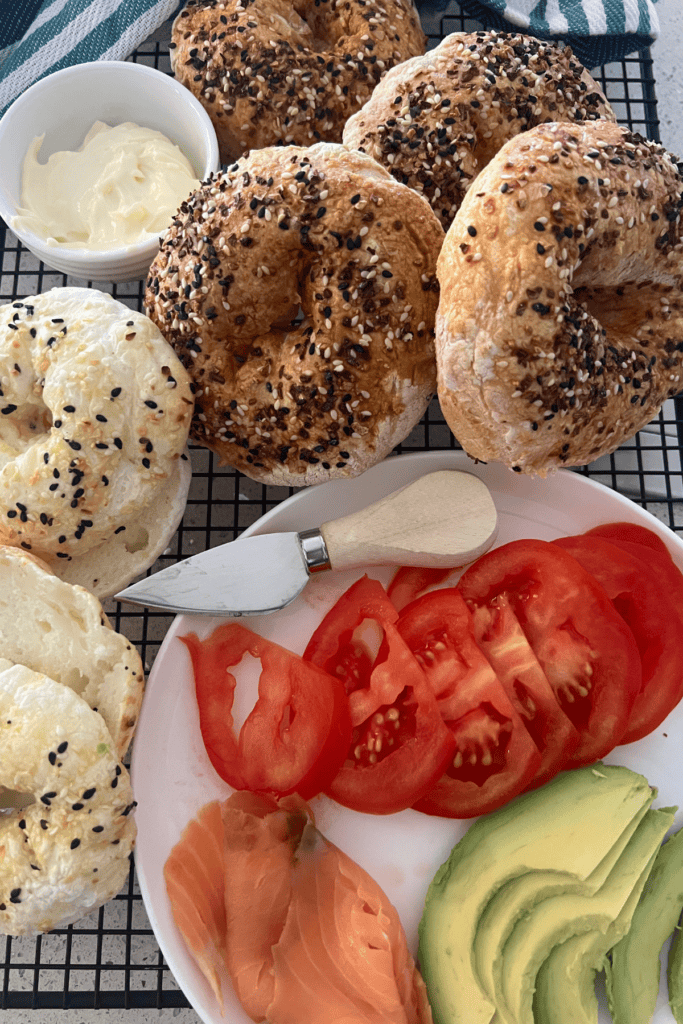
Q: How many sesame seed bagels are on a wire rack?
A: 6